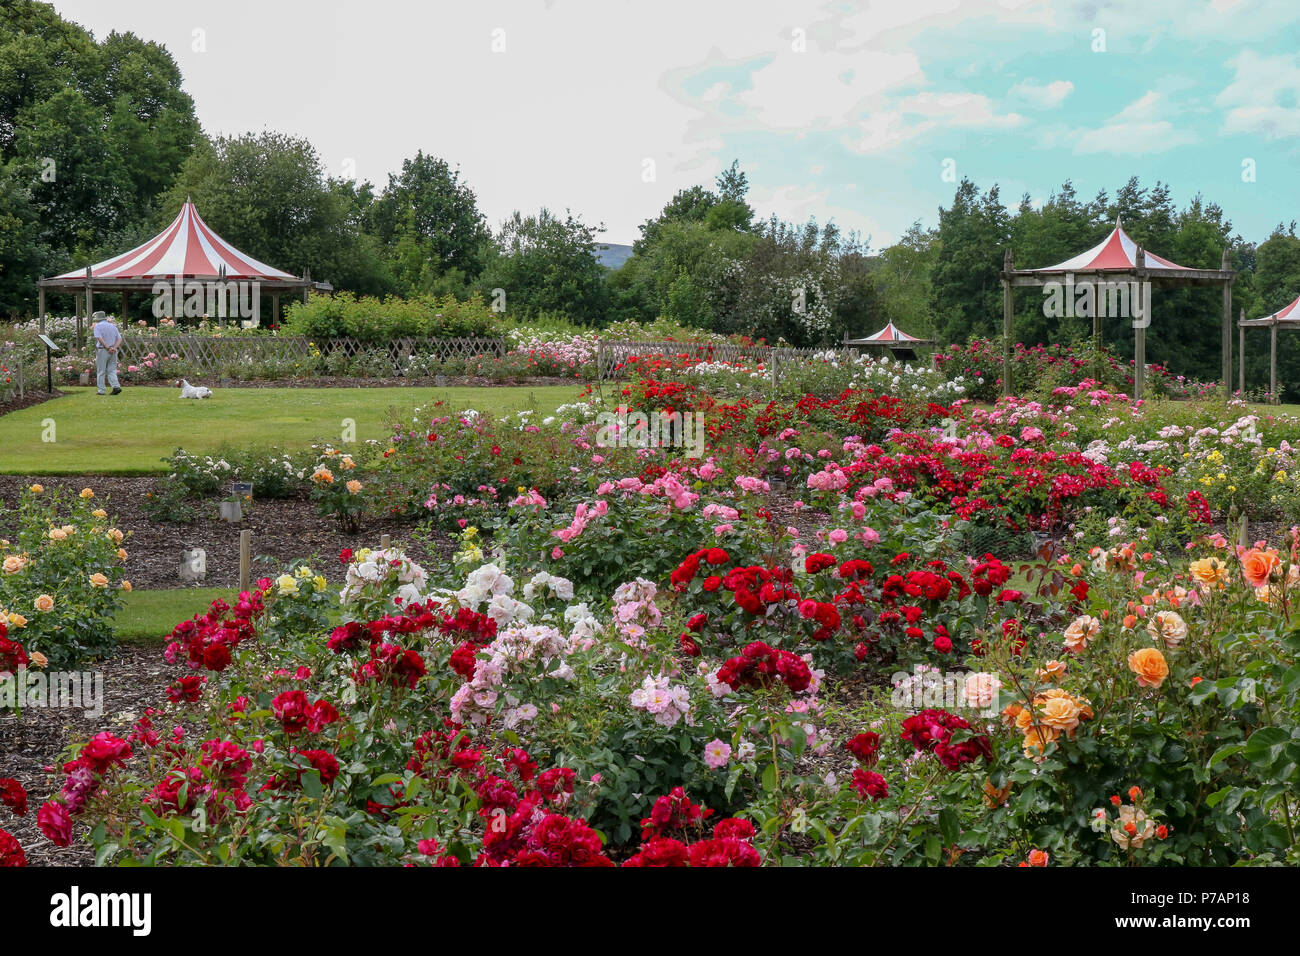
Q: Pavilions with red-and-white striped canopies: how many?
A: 4